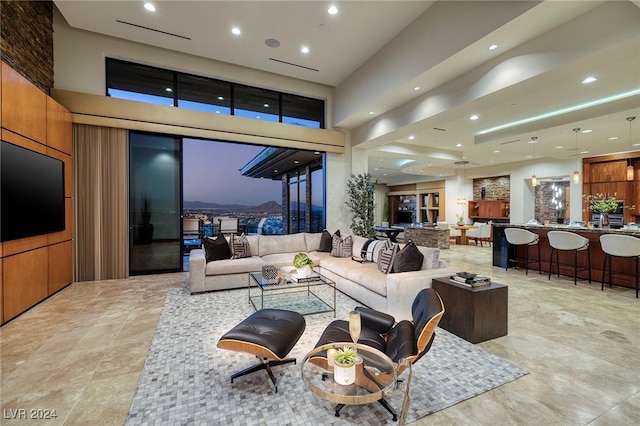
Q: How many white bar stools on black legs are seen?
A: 3